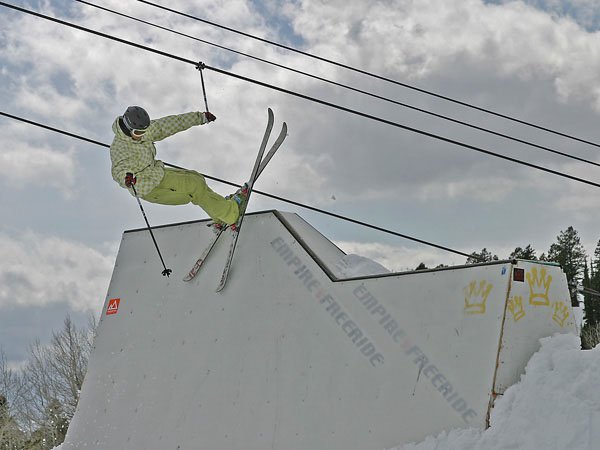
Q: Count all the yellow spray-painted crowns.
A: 4